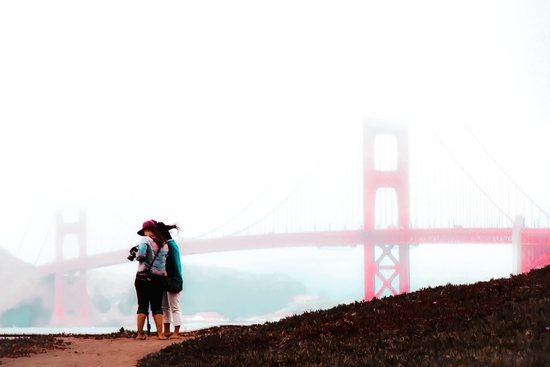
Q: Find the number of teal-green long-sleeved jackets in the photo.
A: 1